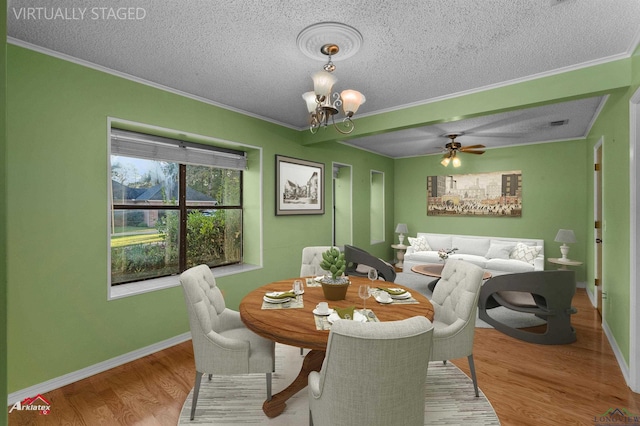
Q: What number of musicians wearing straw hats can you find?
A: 0